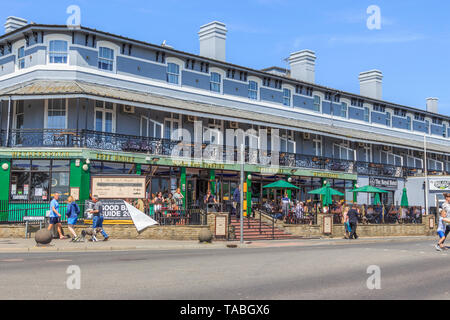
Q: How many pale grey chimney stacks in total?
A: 5